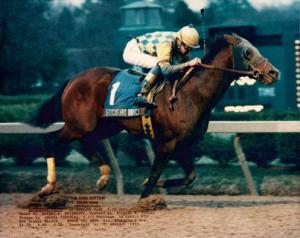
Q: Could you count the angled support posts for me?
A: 3